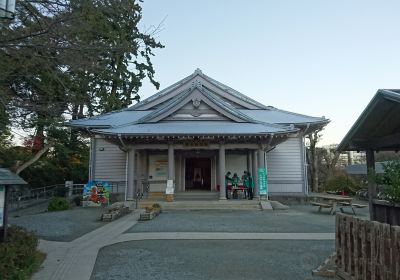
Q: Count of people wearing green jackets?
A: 4